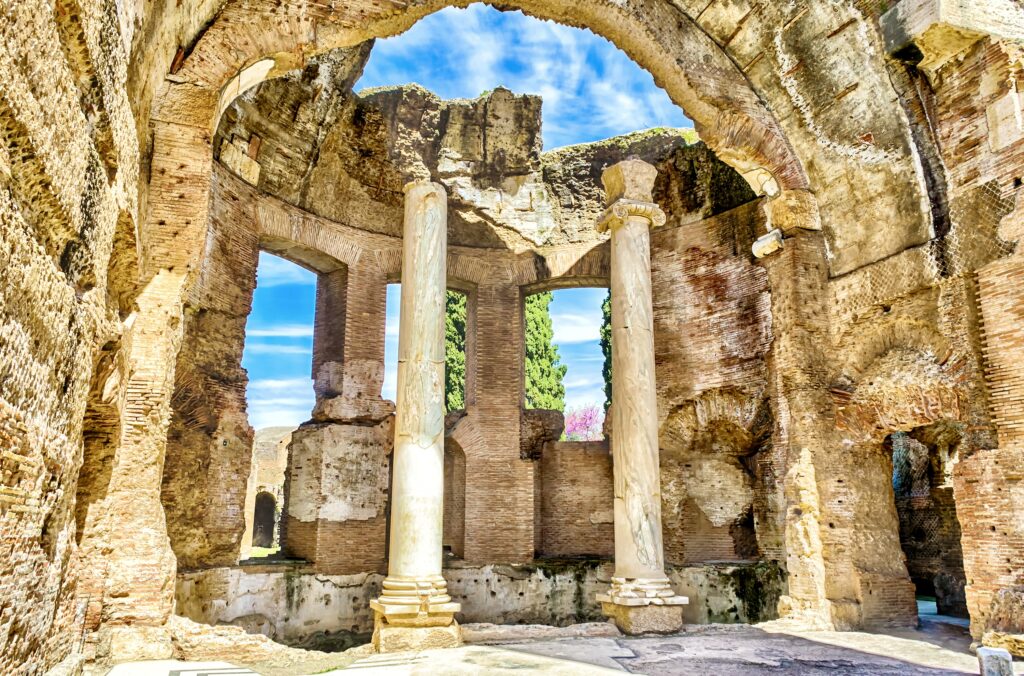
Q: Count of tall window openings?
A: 3